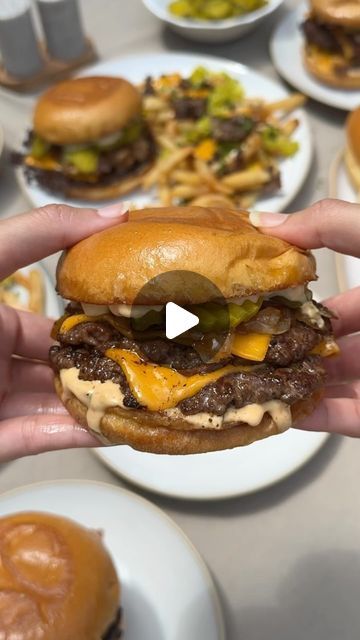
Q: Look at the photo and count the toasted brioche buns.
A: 5